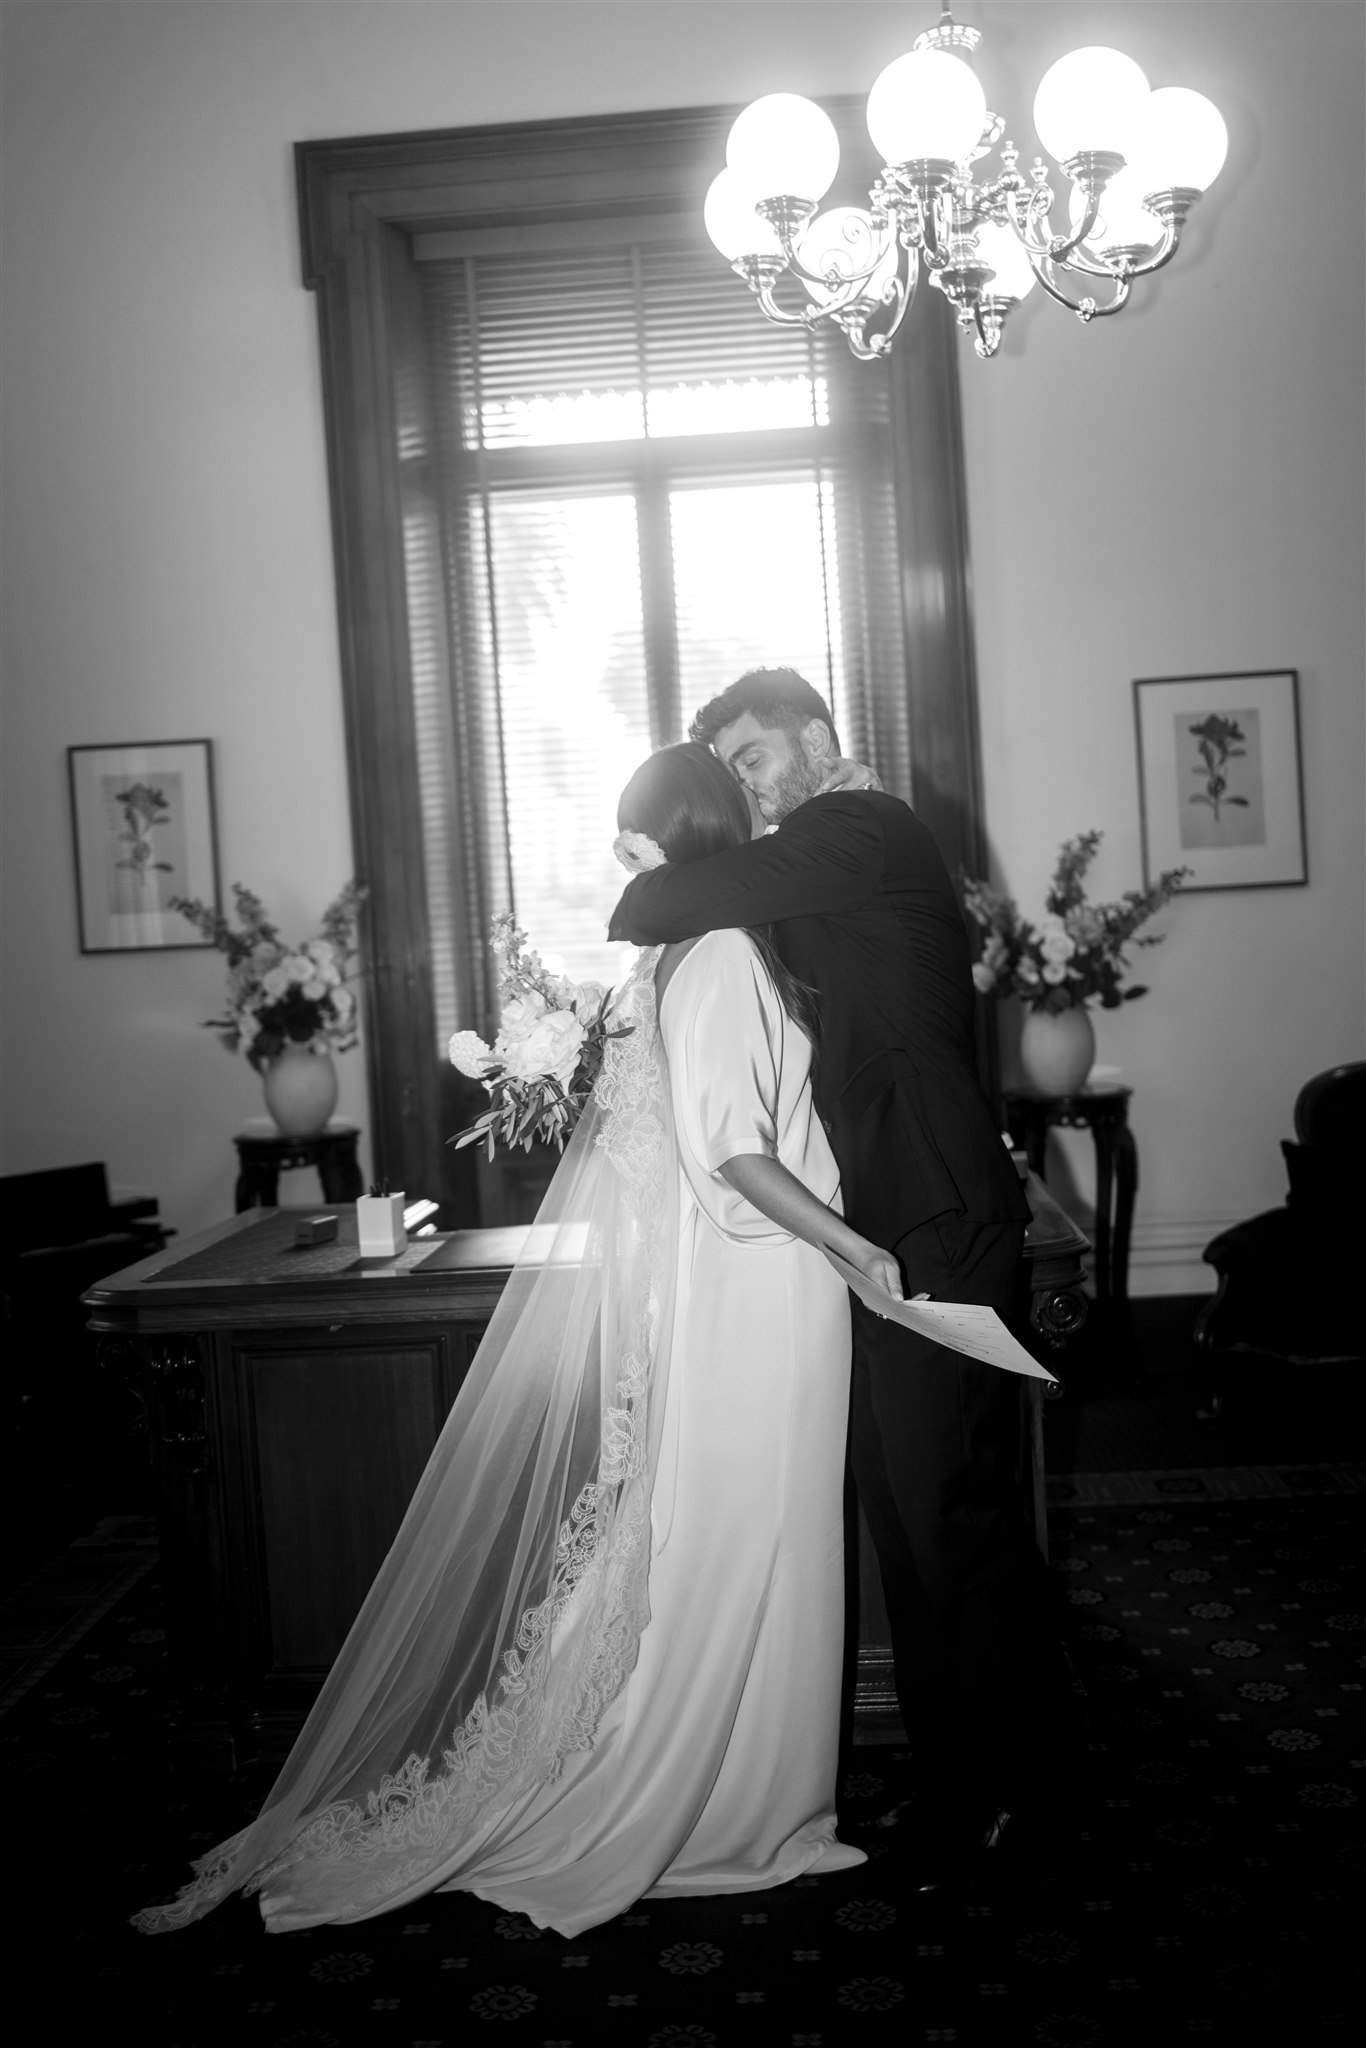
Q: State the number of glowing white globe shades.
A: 8